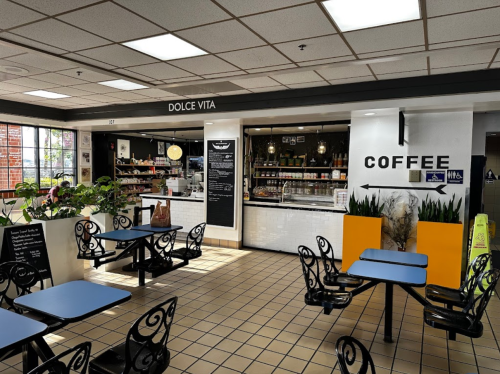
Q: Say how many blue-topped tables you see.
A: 6